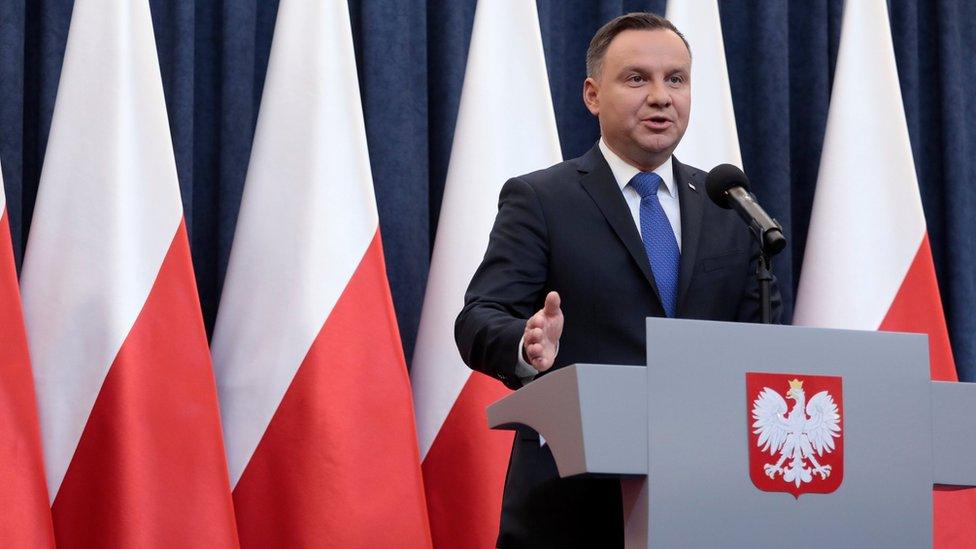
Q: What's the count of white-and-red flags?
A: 6